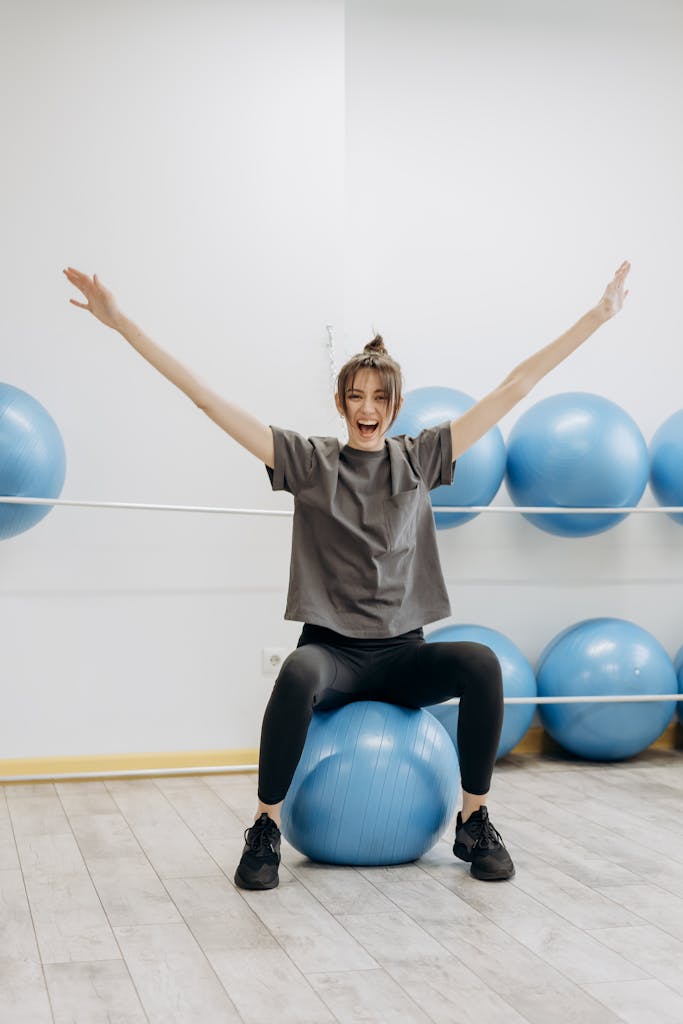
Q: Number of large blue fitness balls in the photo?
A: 8